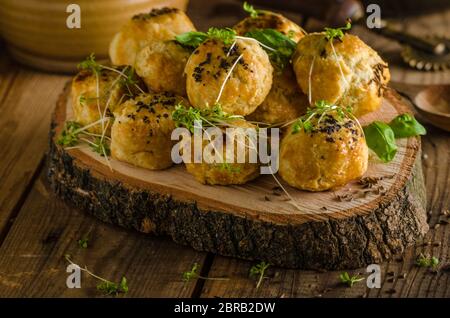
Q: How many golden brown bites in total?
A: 10